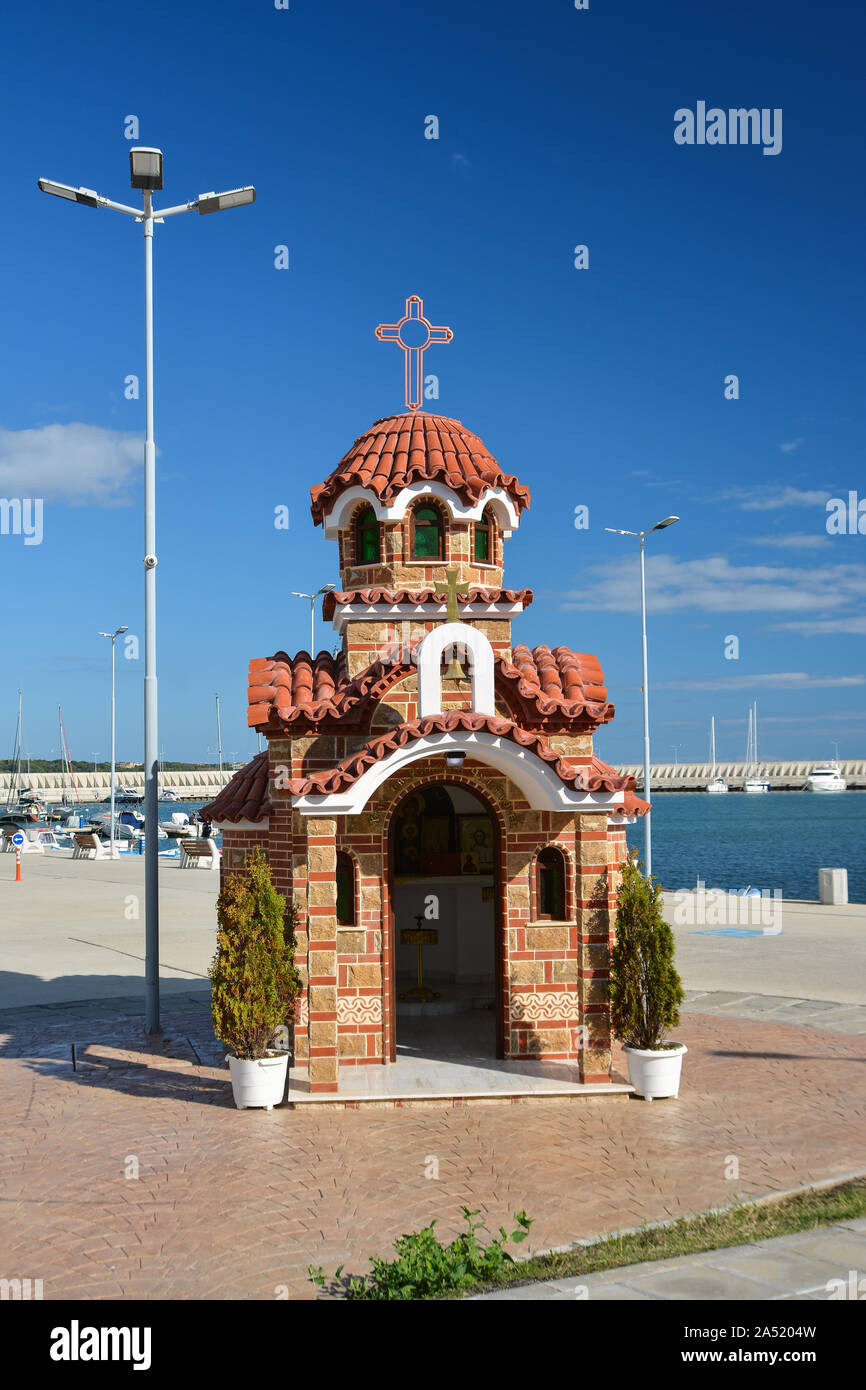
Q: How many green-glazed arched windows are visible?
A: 5